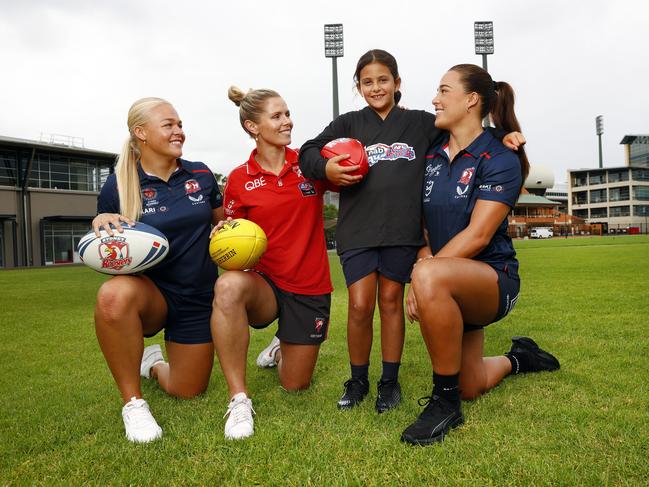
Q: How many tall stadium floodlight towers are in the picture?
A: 3